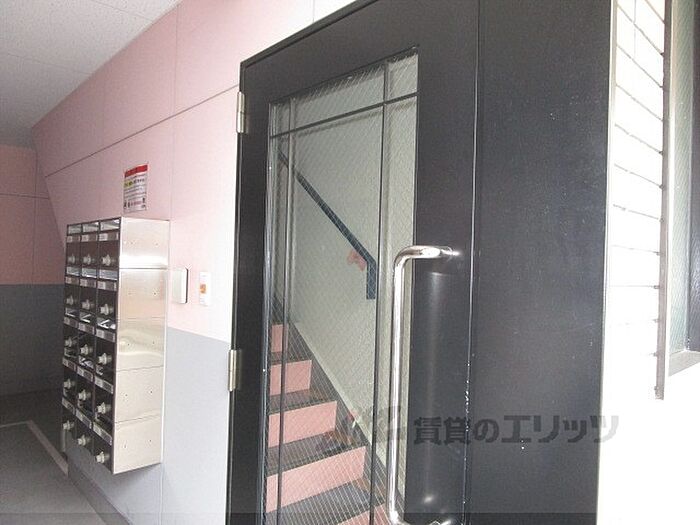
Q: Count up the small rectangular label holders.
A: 15